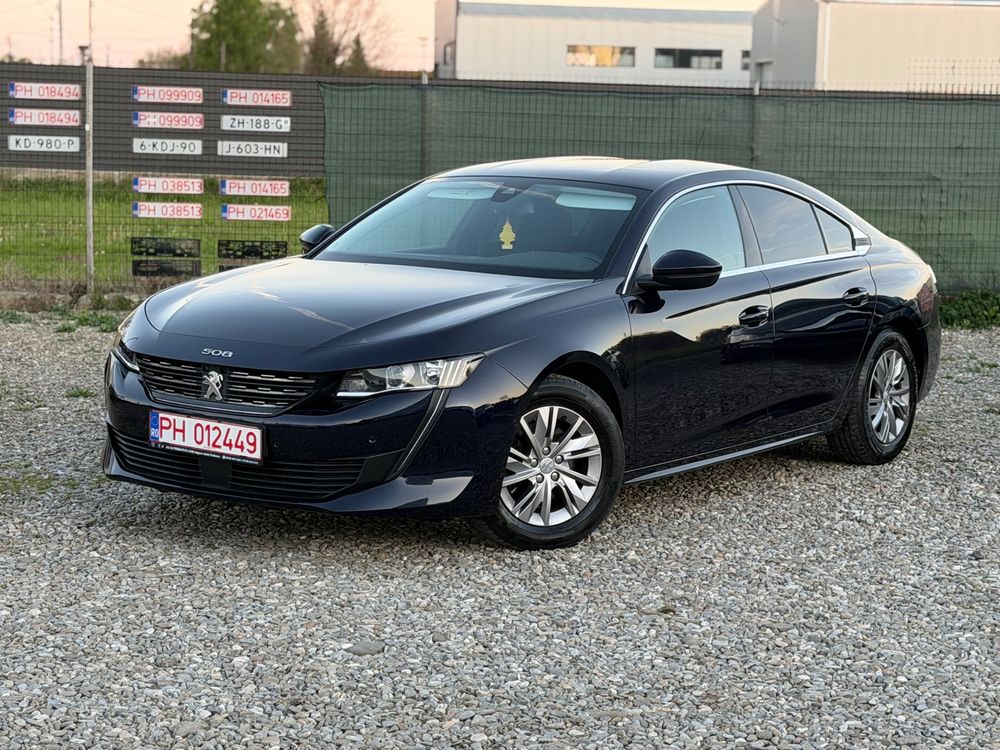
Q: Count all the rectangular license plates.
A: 14